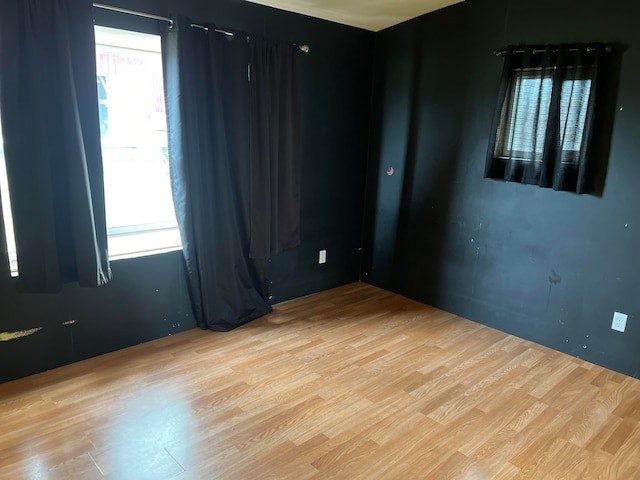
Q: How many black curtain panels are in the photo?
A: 5